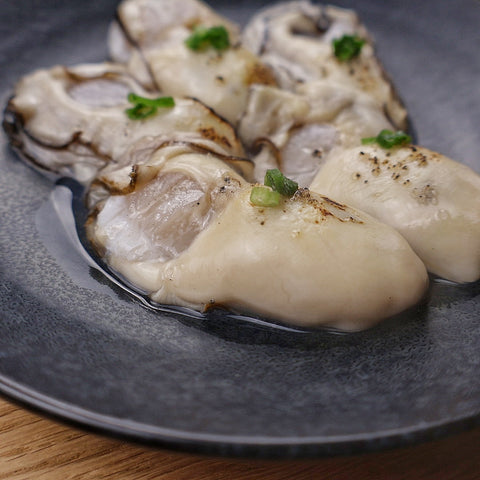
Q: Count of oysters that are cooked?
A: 5